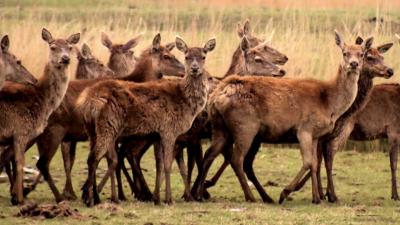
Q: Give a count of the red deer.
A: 11